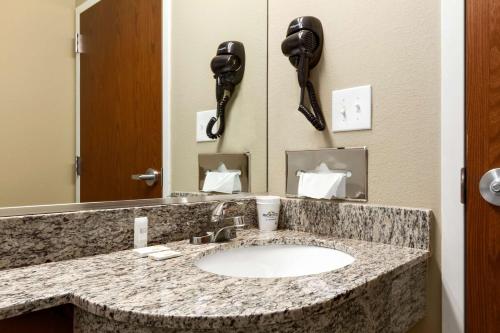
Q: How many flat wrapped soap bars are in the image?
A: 2